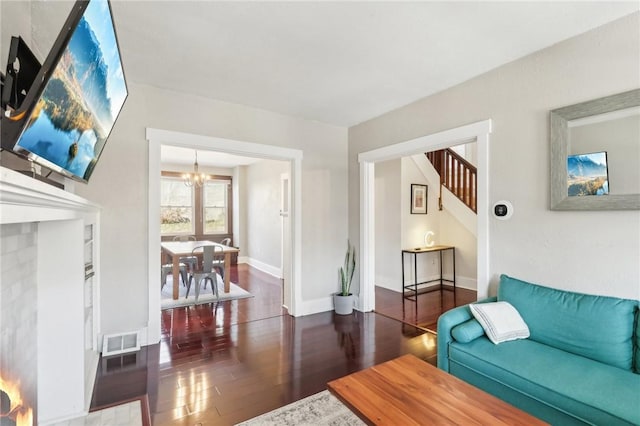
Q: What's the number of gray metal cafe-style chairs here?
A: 4